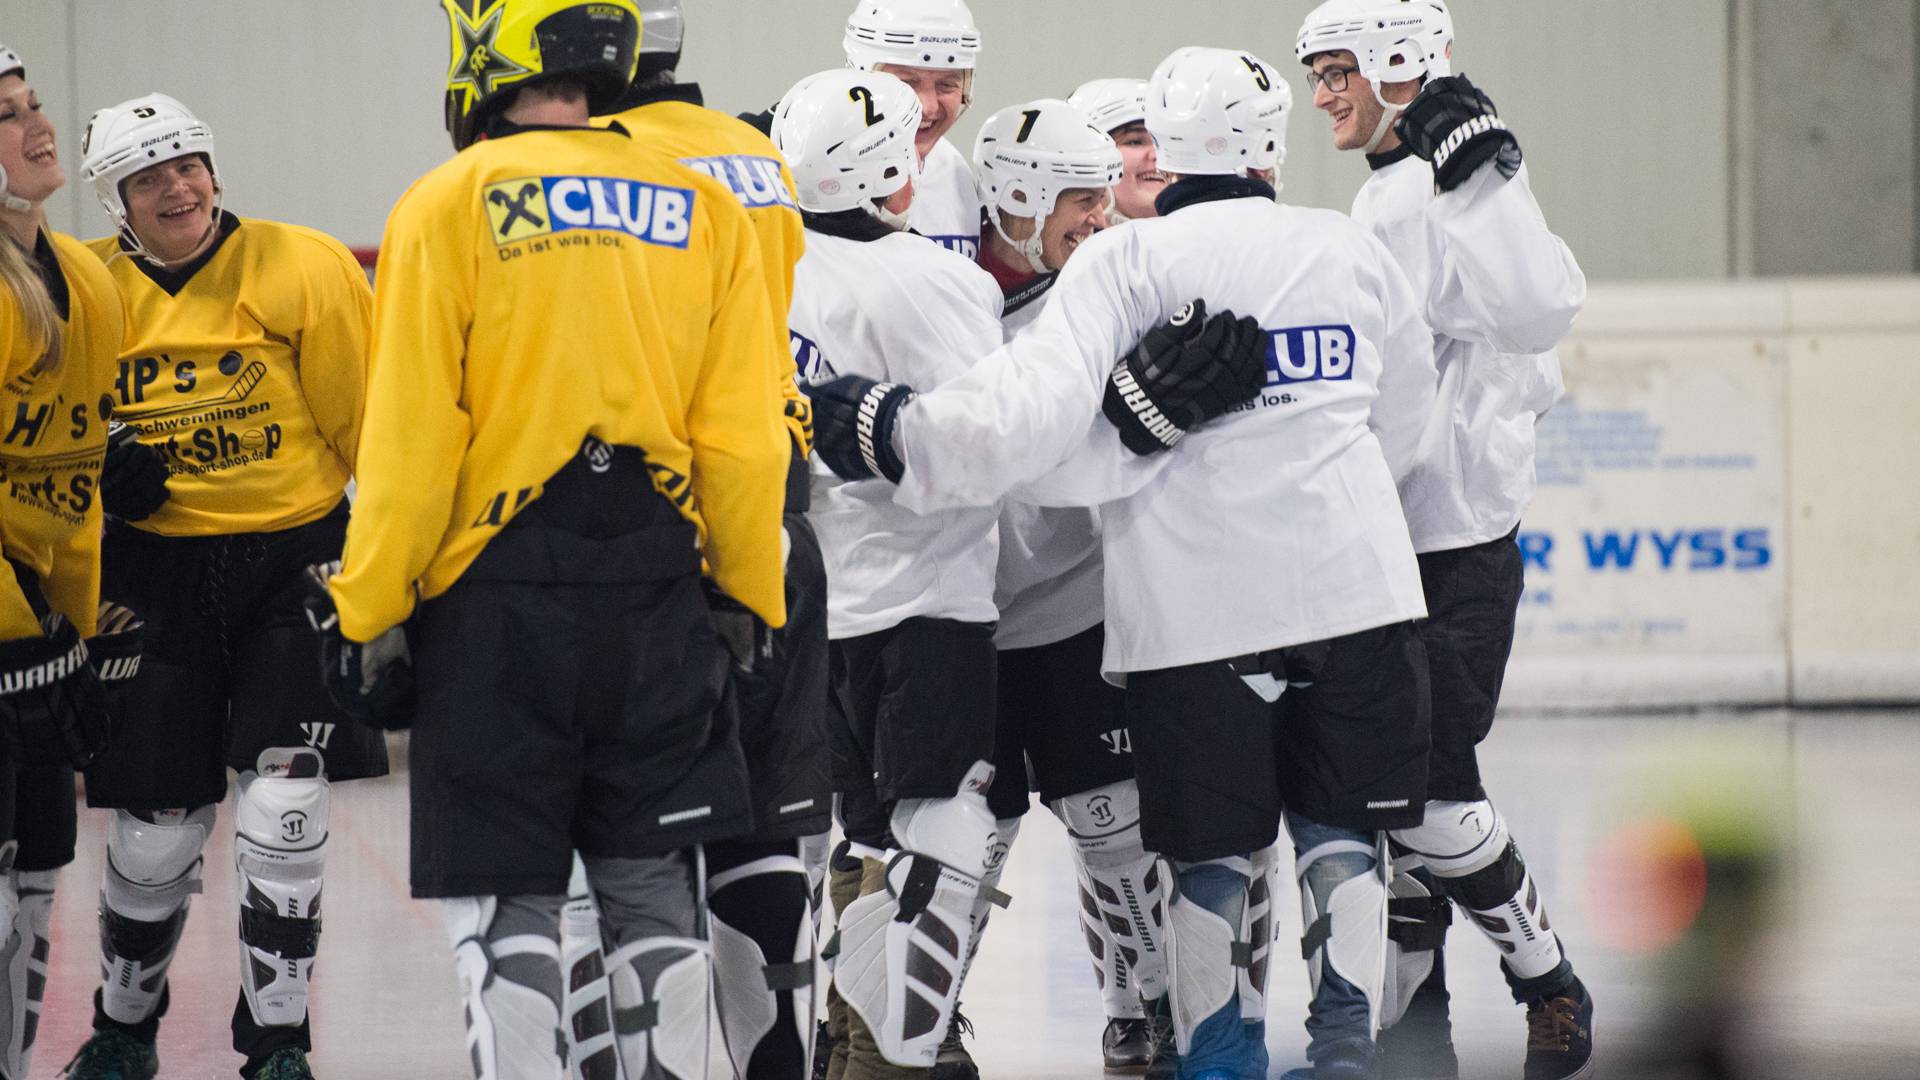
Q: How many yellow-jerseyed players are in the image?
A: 4